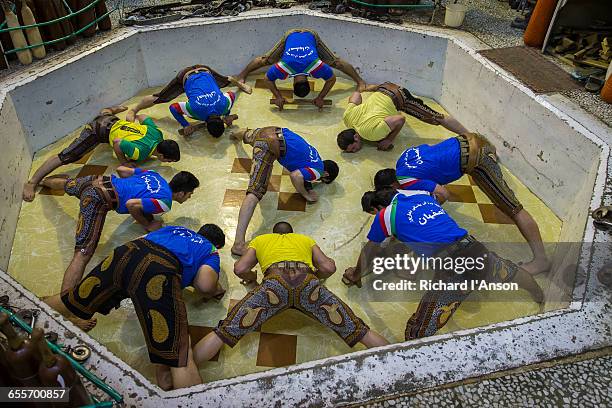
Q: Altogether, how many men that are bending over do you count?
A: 10